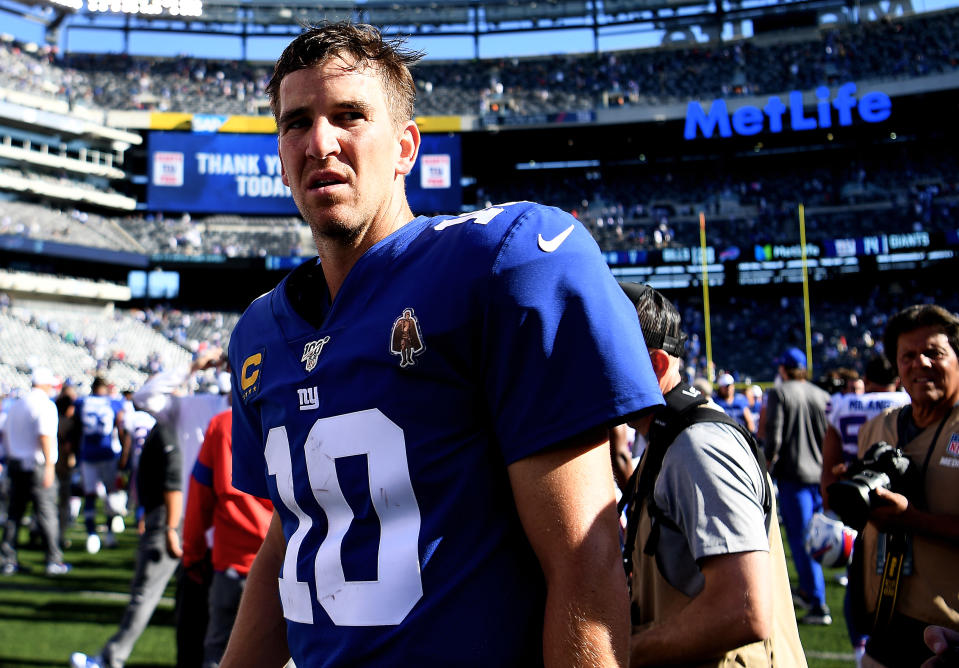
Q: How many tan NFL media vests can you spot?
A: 2